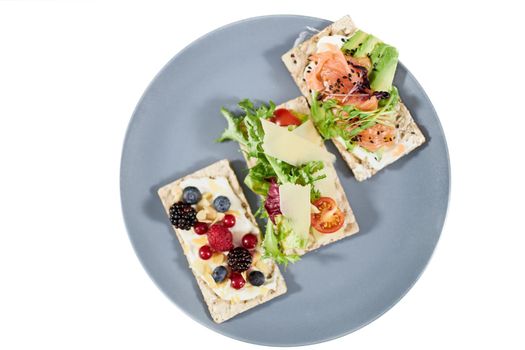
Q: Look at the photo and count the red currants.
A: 5